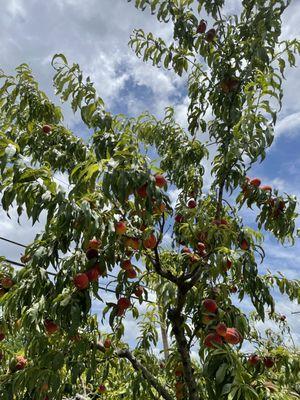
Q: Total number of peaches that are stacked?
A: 0